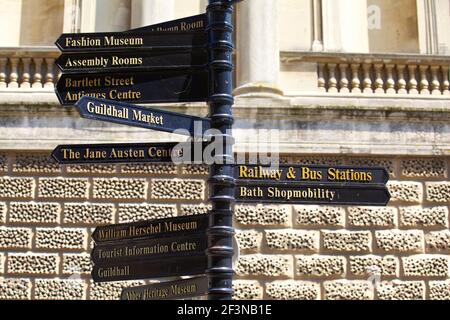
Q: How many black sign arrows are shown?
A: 12